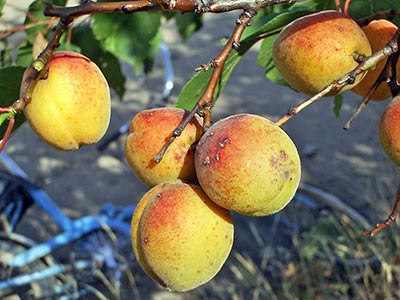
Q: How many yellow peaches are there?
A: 7